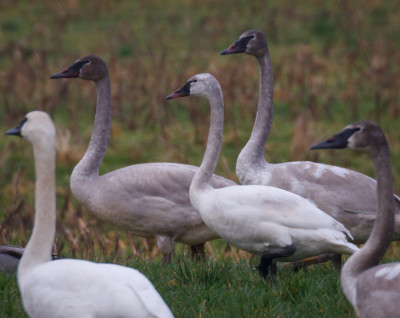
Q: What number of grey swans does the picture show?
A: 3